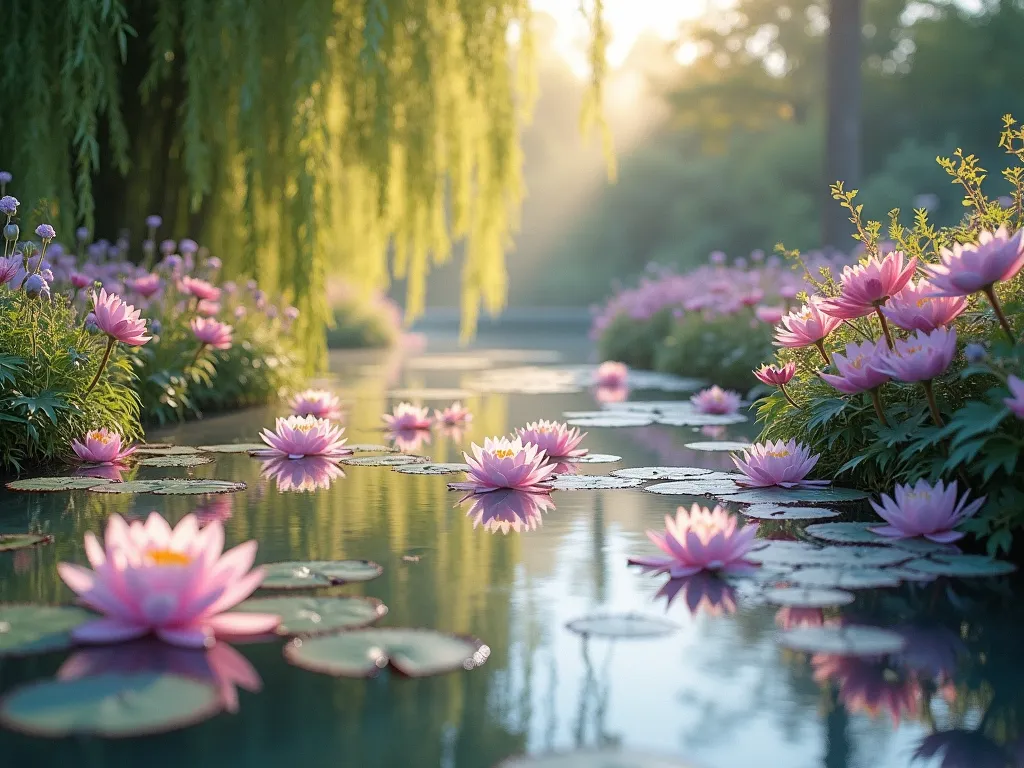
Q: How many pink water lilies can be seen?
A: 13